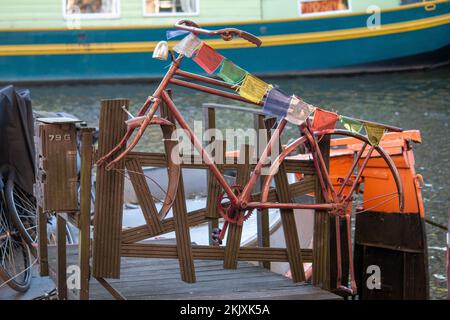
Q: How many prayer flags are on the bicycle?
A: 10